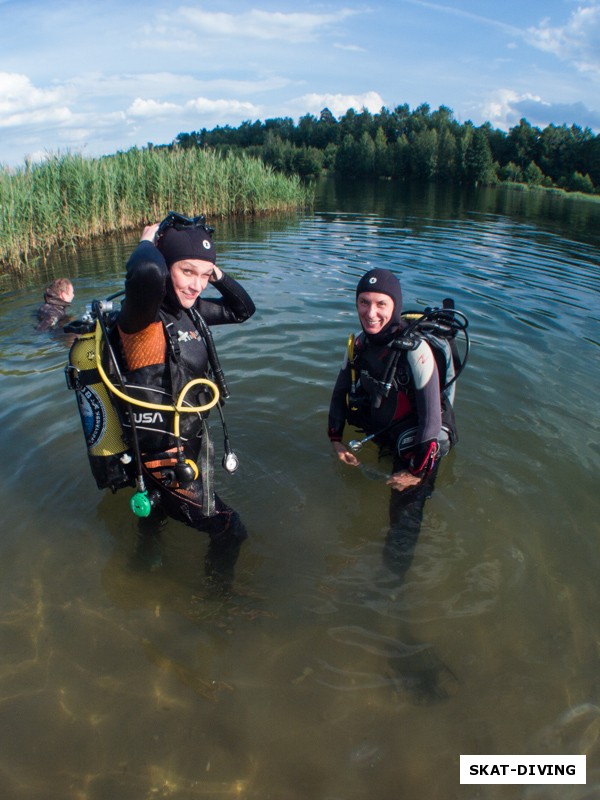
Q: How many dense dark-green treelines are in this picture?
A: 1